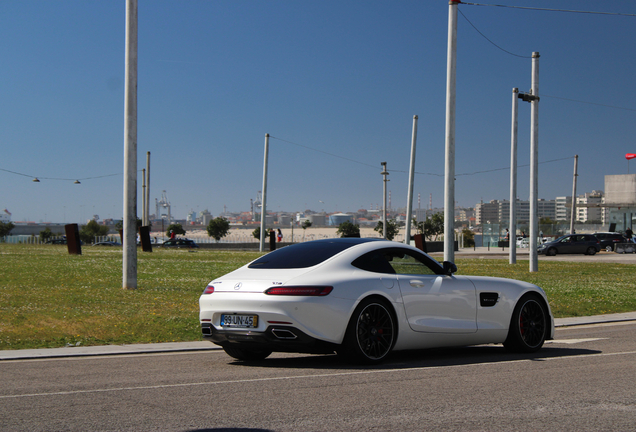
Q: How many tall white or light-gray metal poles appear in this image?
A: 10